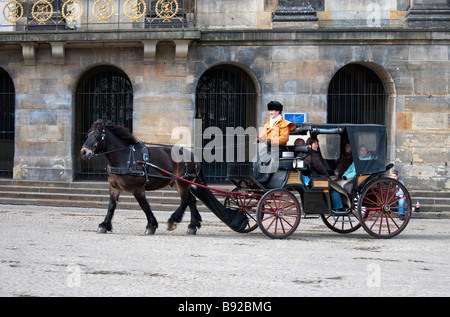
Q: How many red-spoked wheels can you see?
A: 4